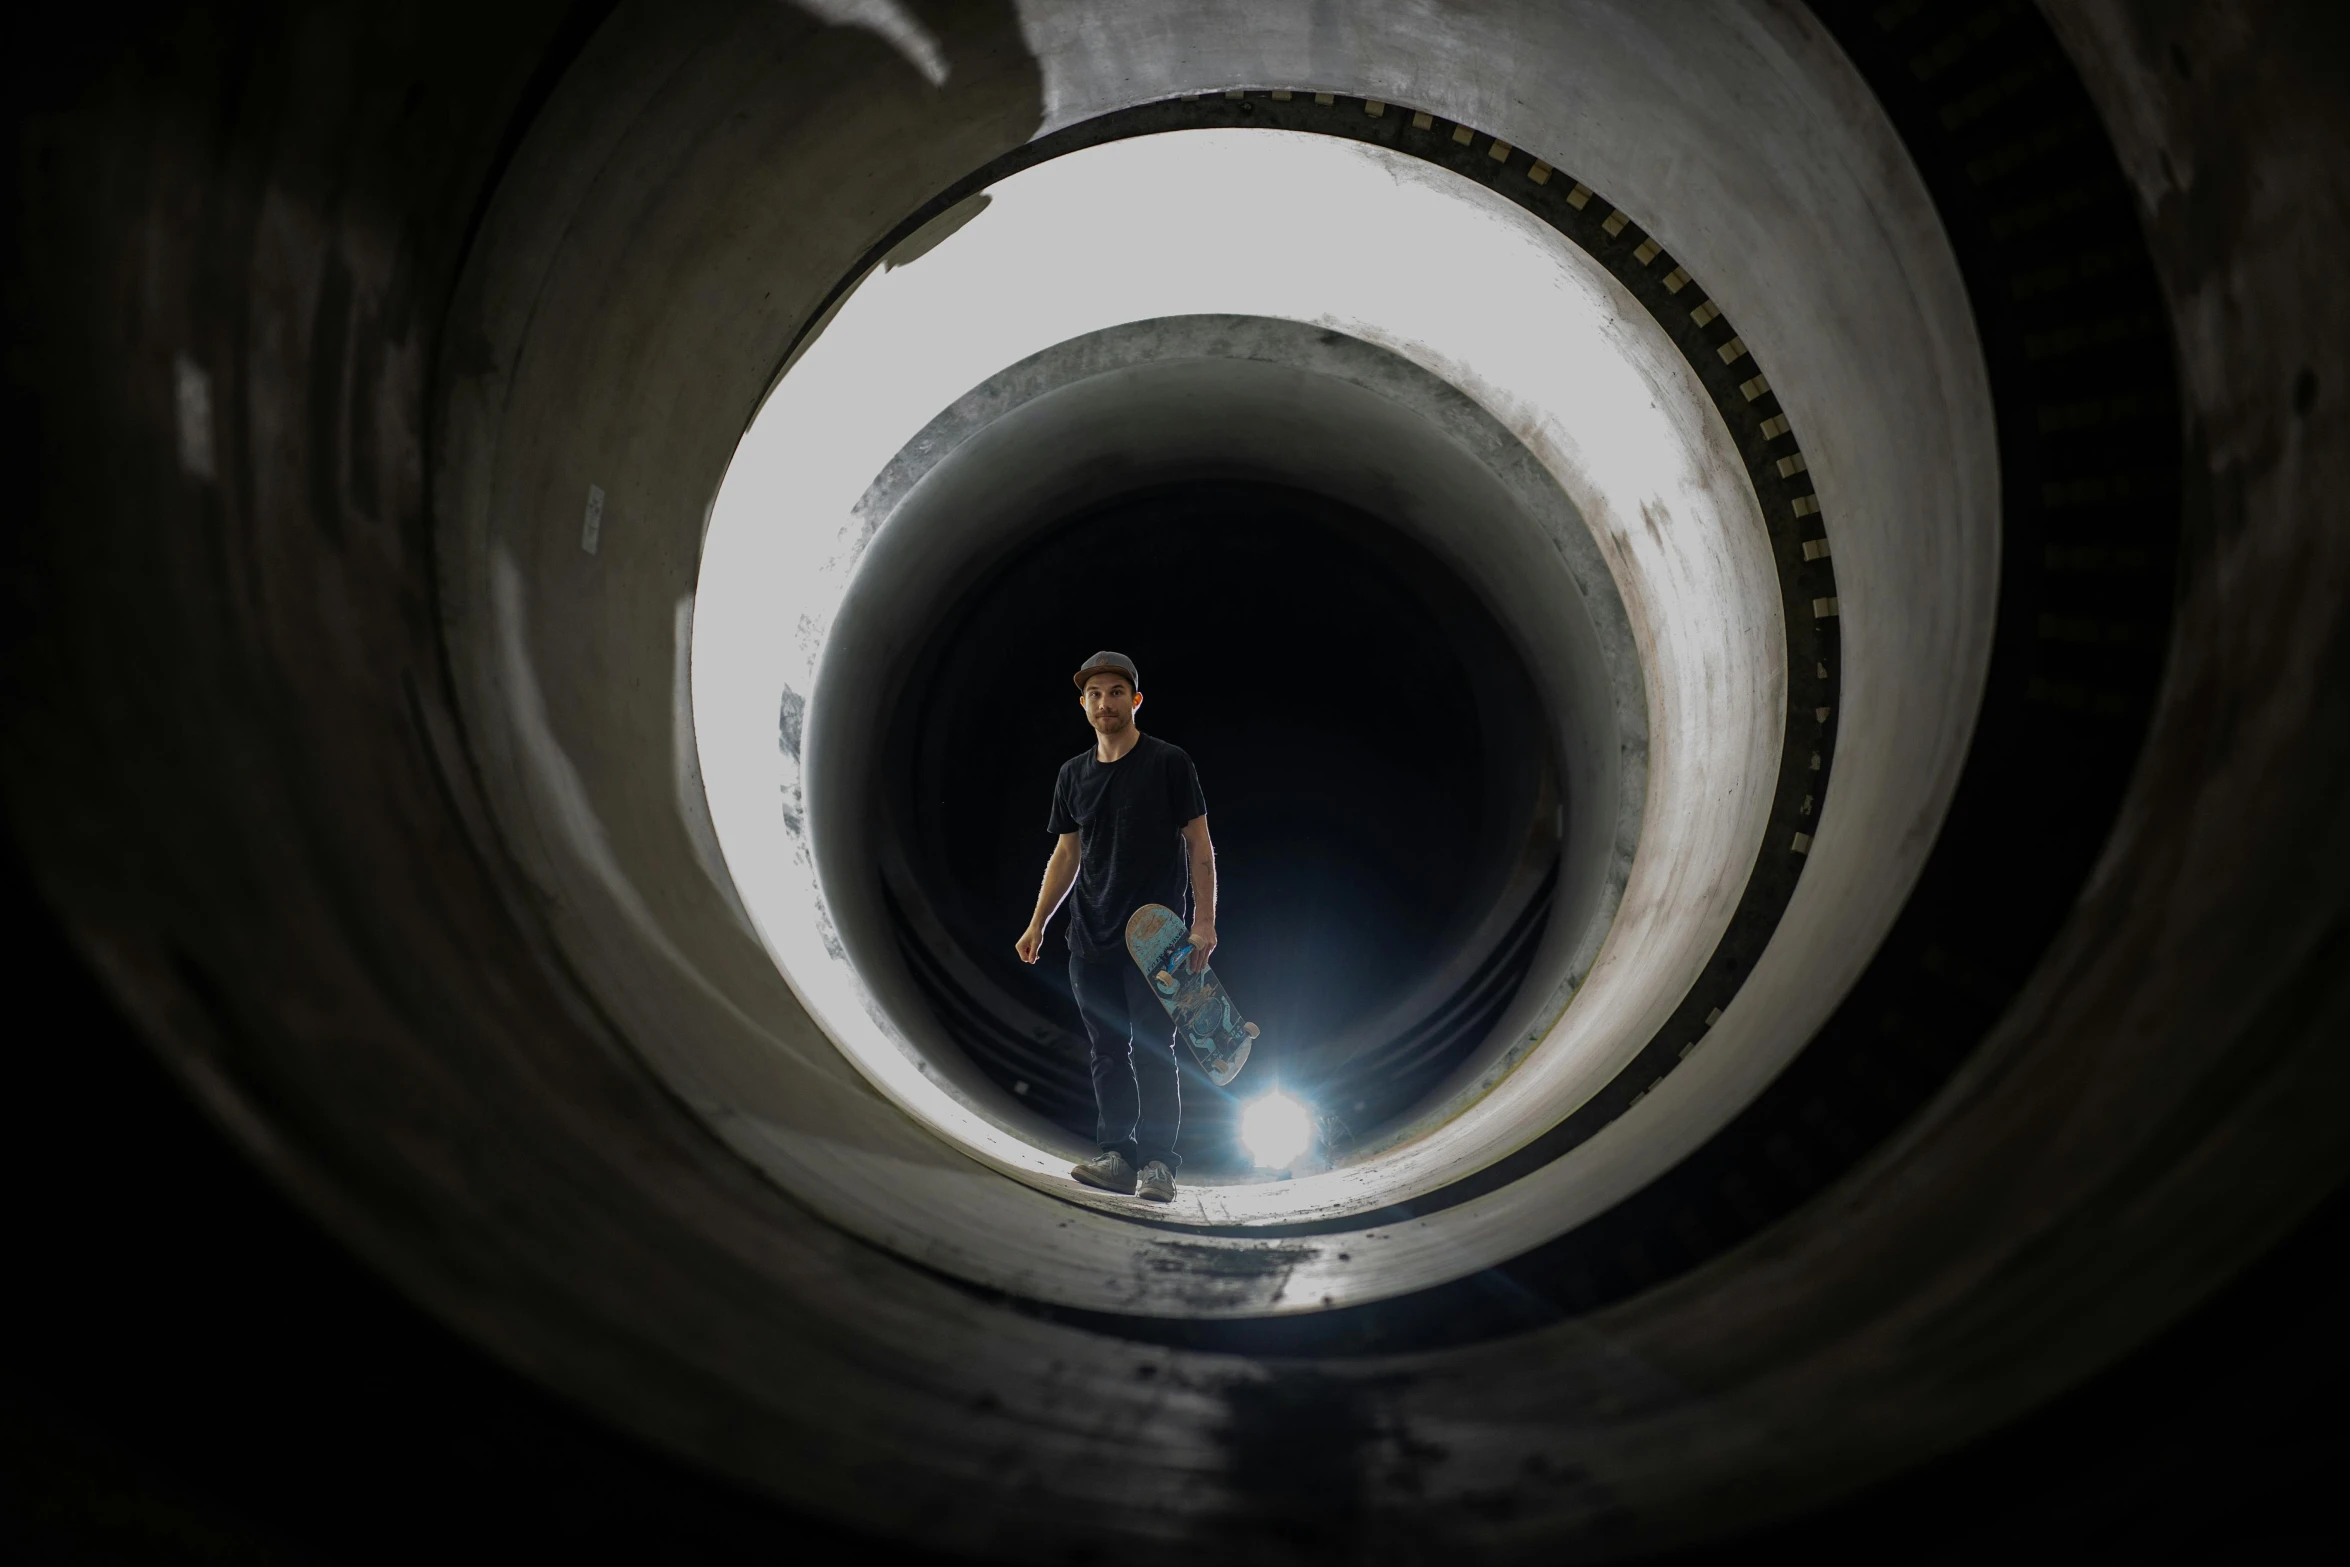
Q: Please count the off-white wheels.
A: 4